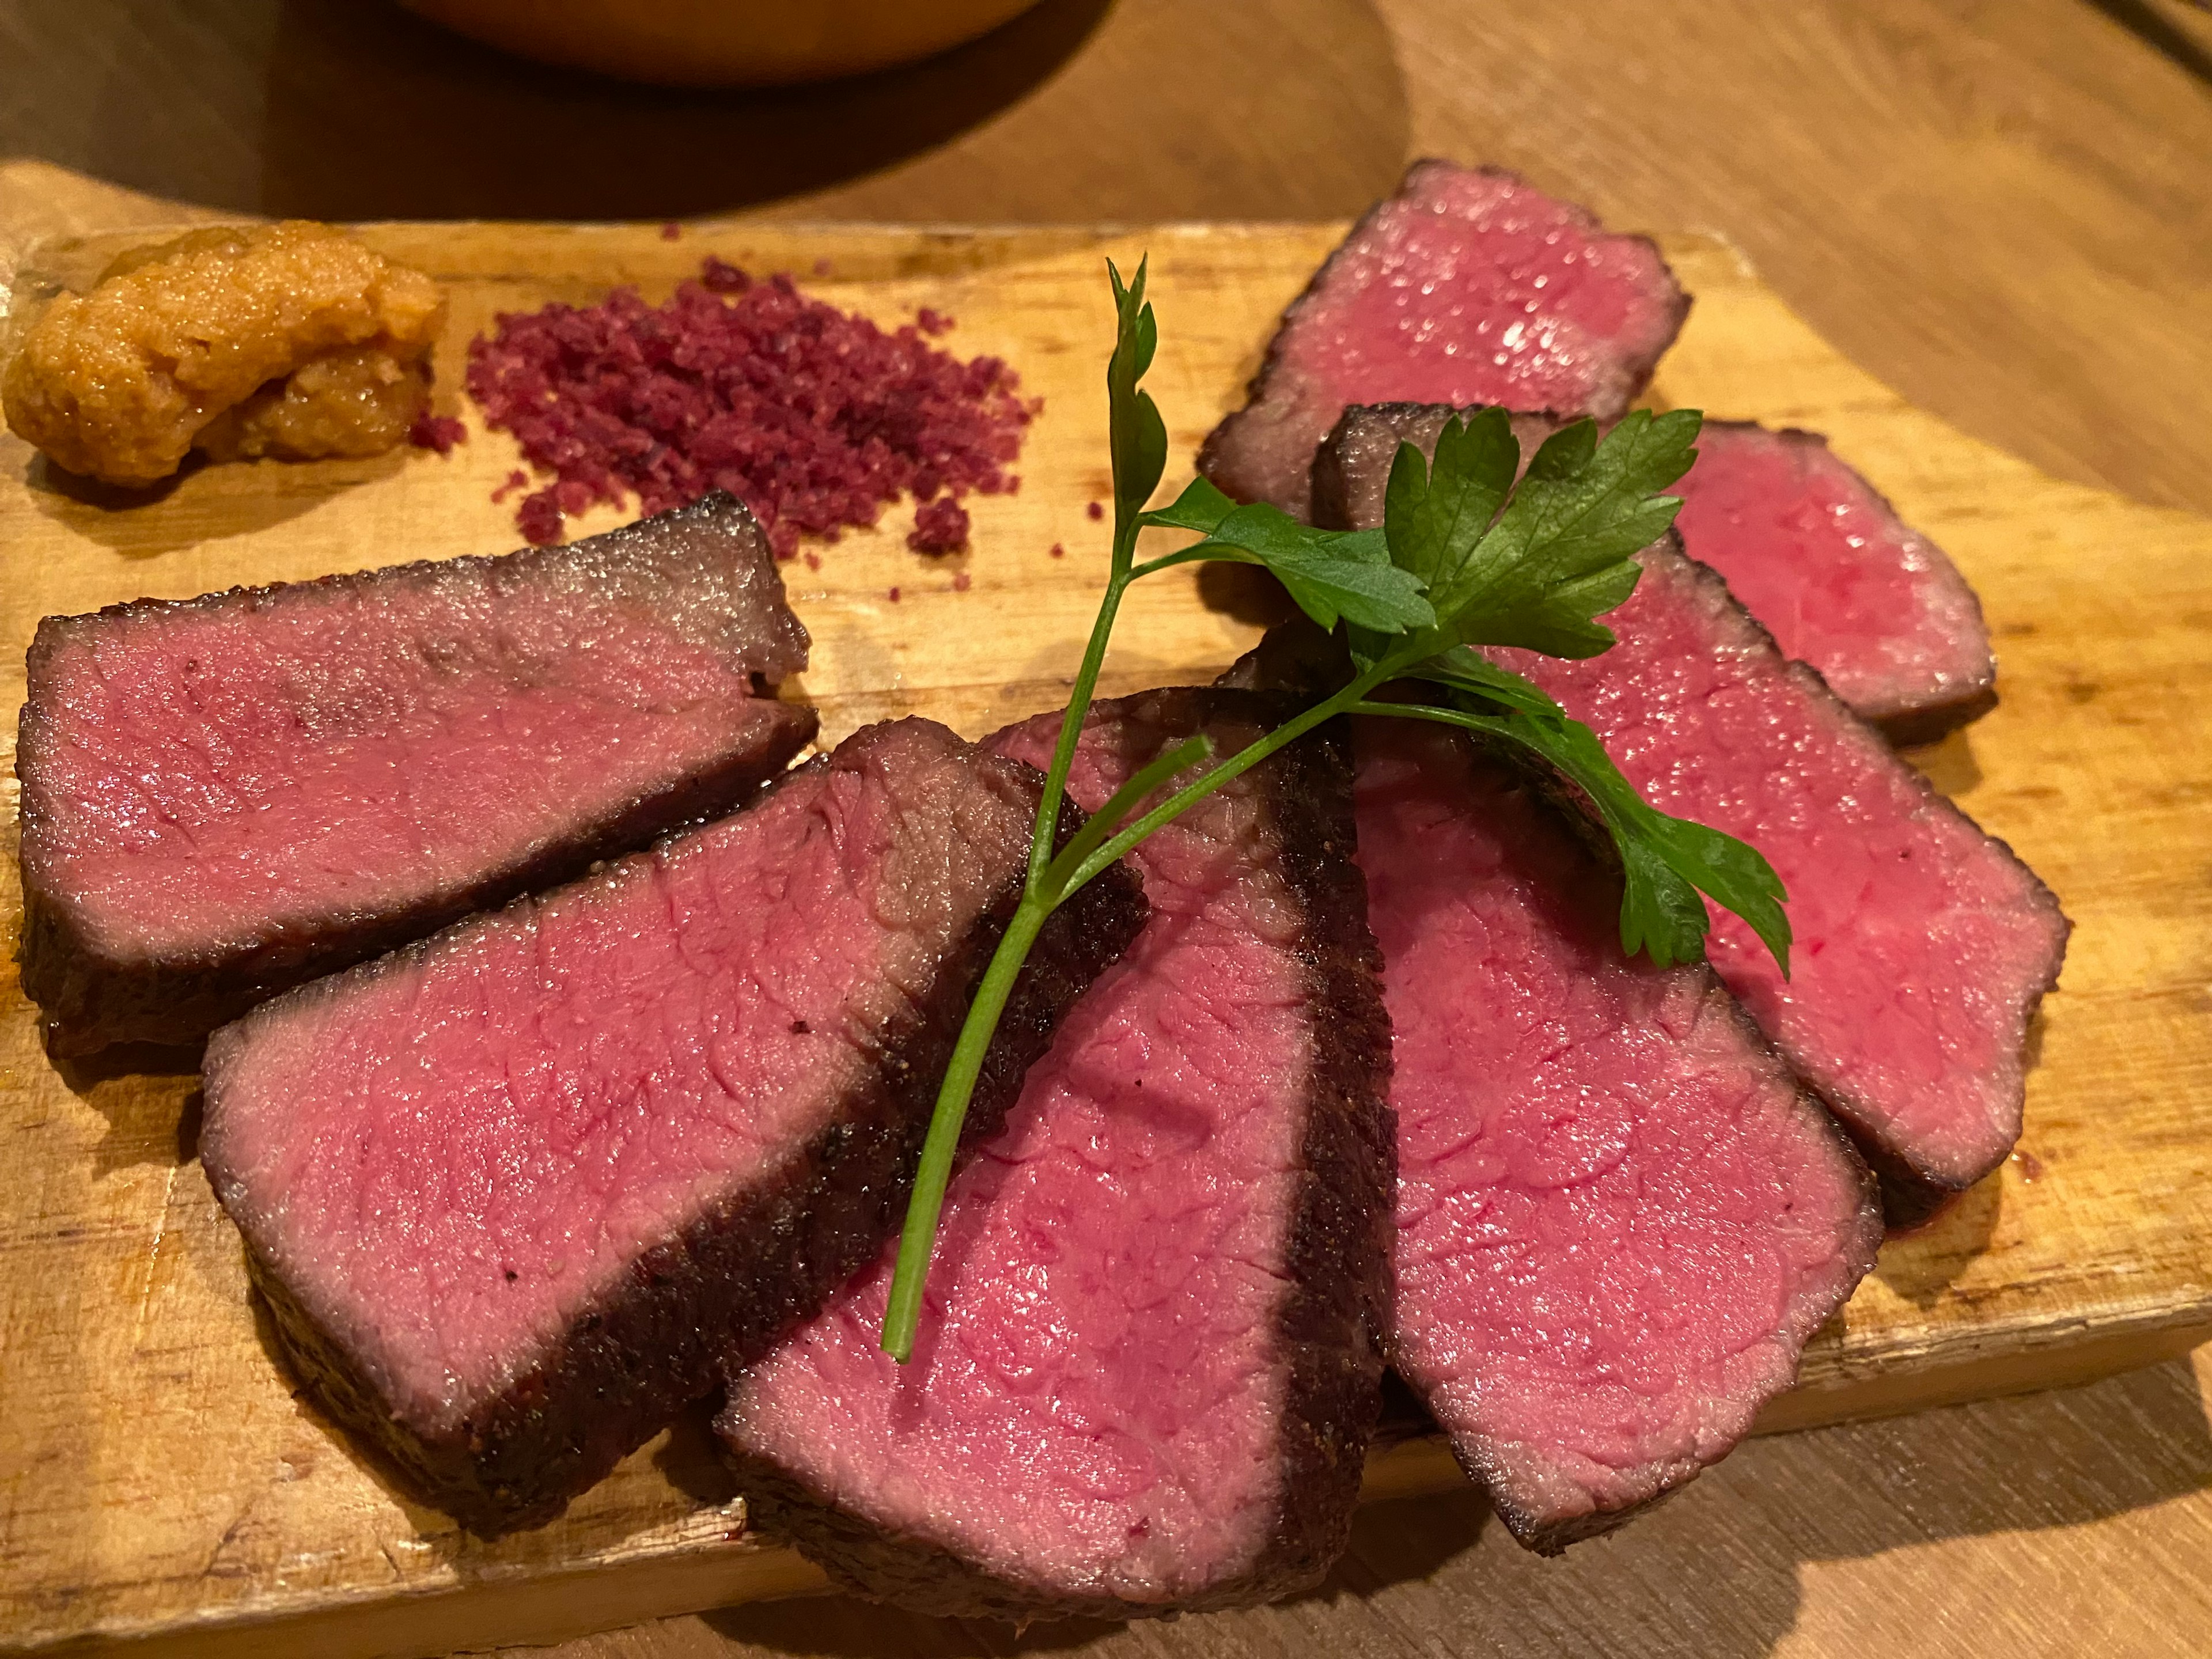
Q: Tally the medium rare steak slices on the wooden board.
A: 7